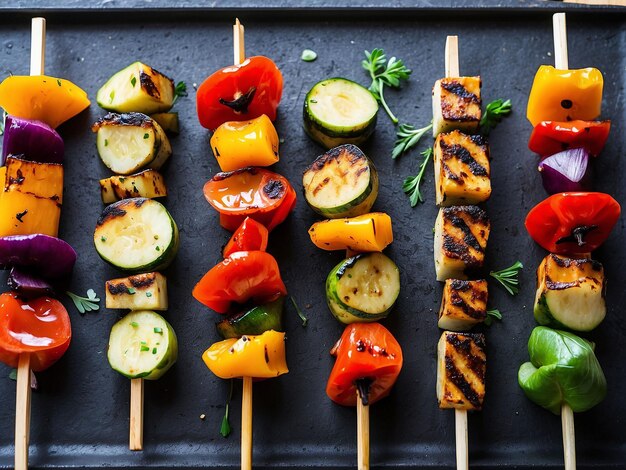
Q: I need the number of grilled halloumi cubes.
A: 5